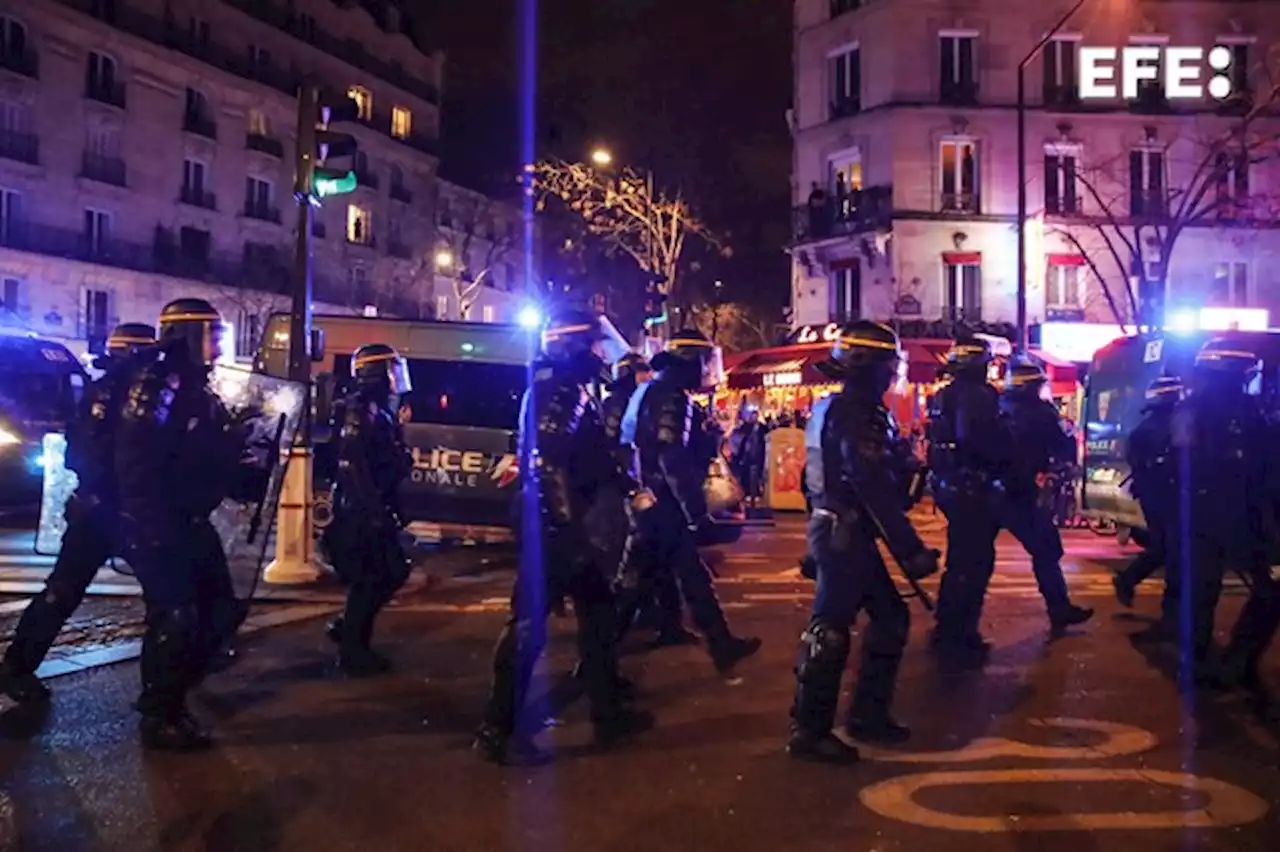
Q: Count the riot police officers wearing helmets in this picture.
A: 11